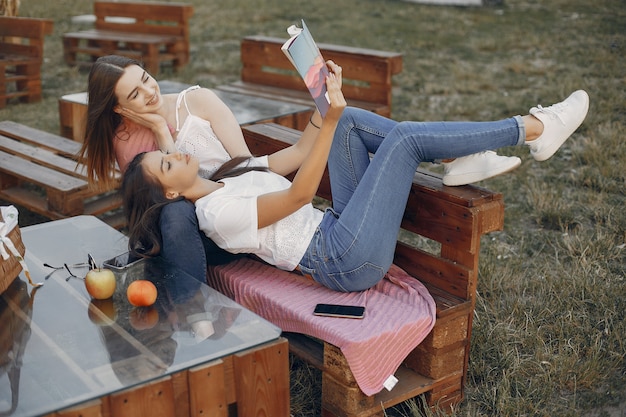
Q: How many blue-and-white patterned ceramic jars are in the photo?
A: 0